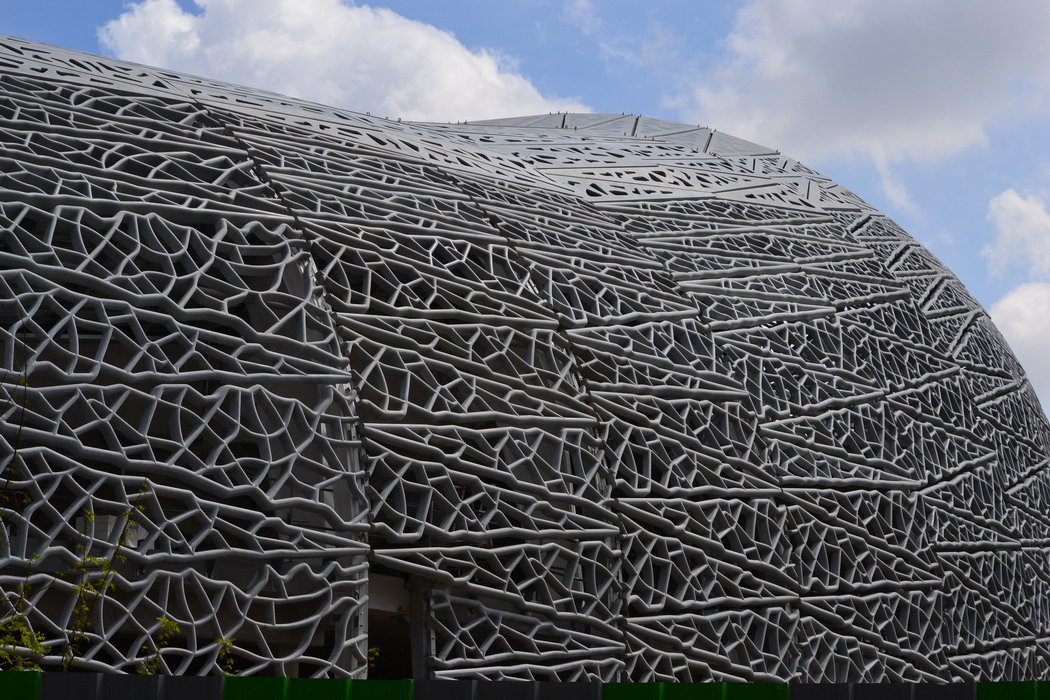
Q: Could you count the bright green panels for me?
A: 4